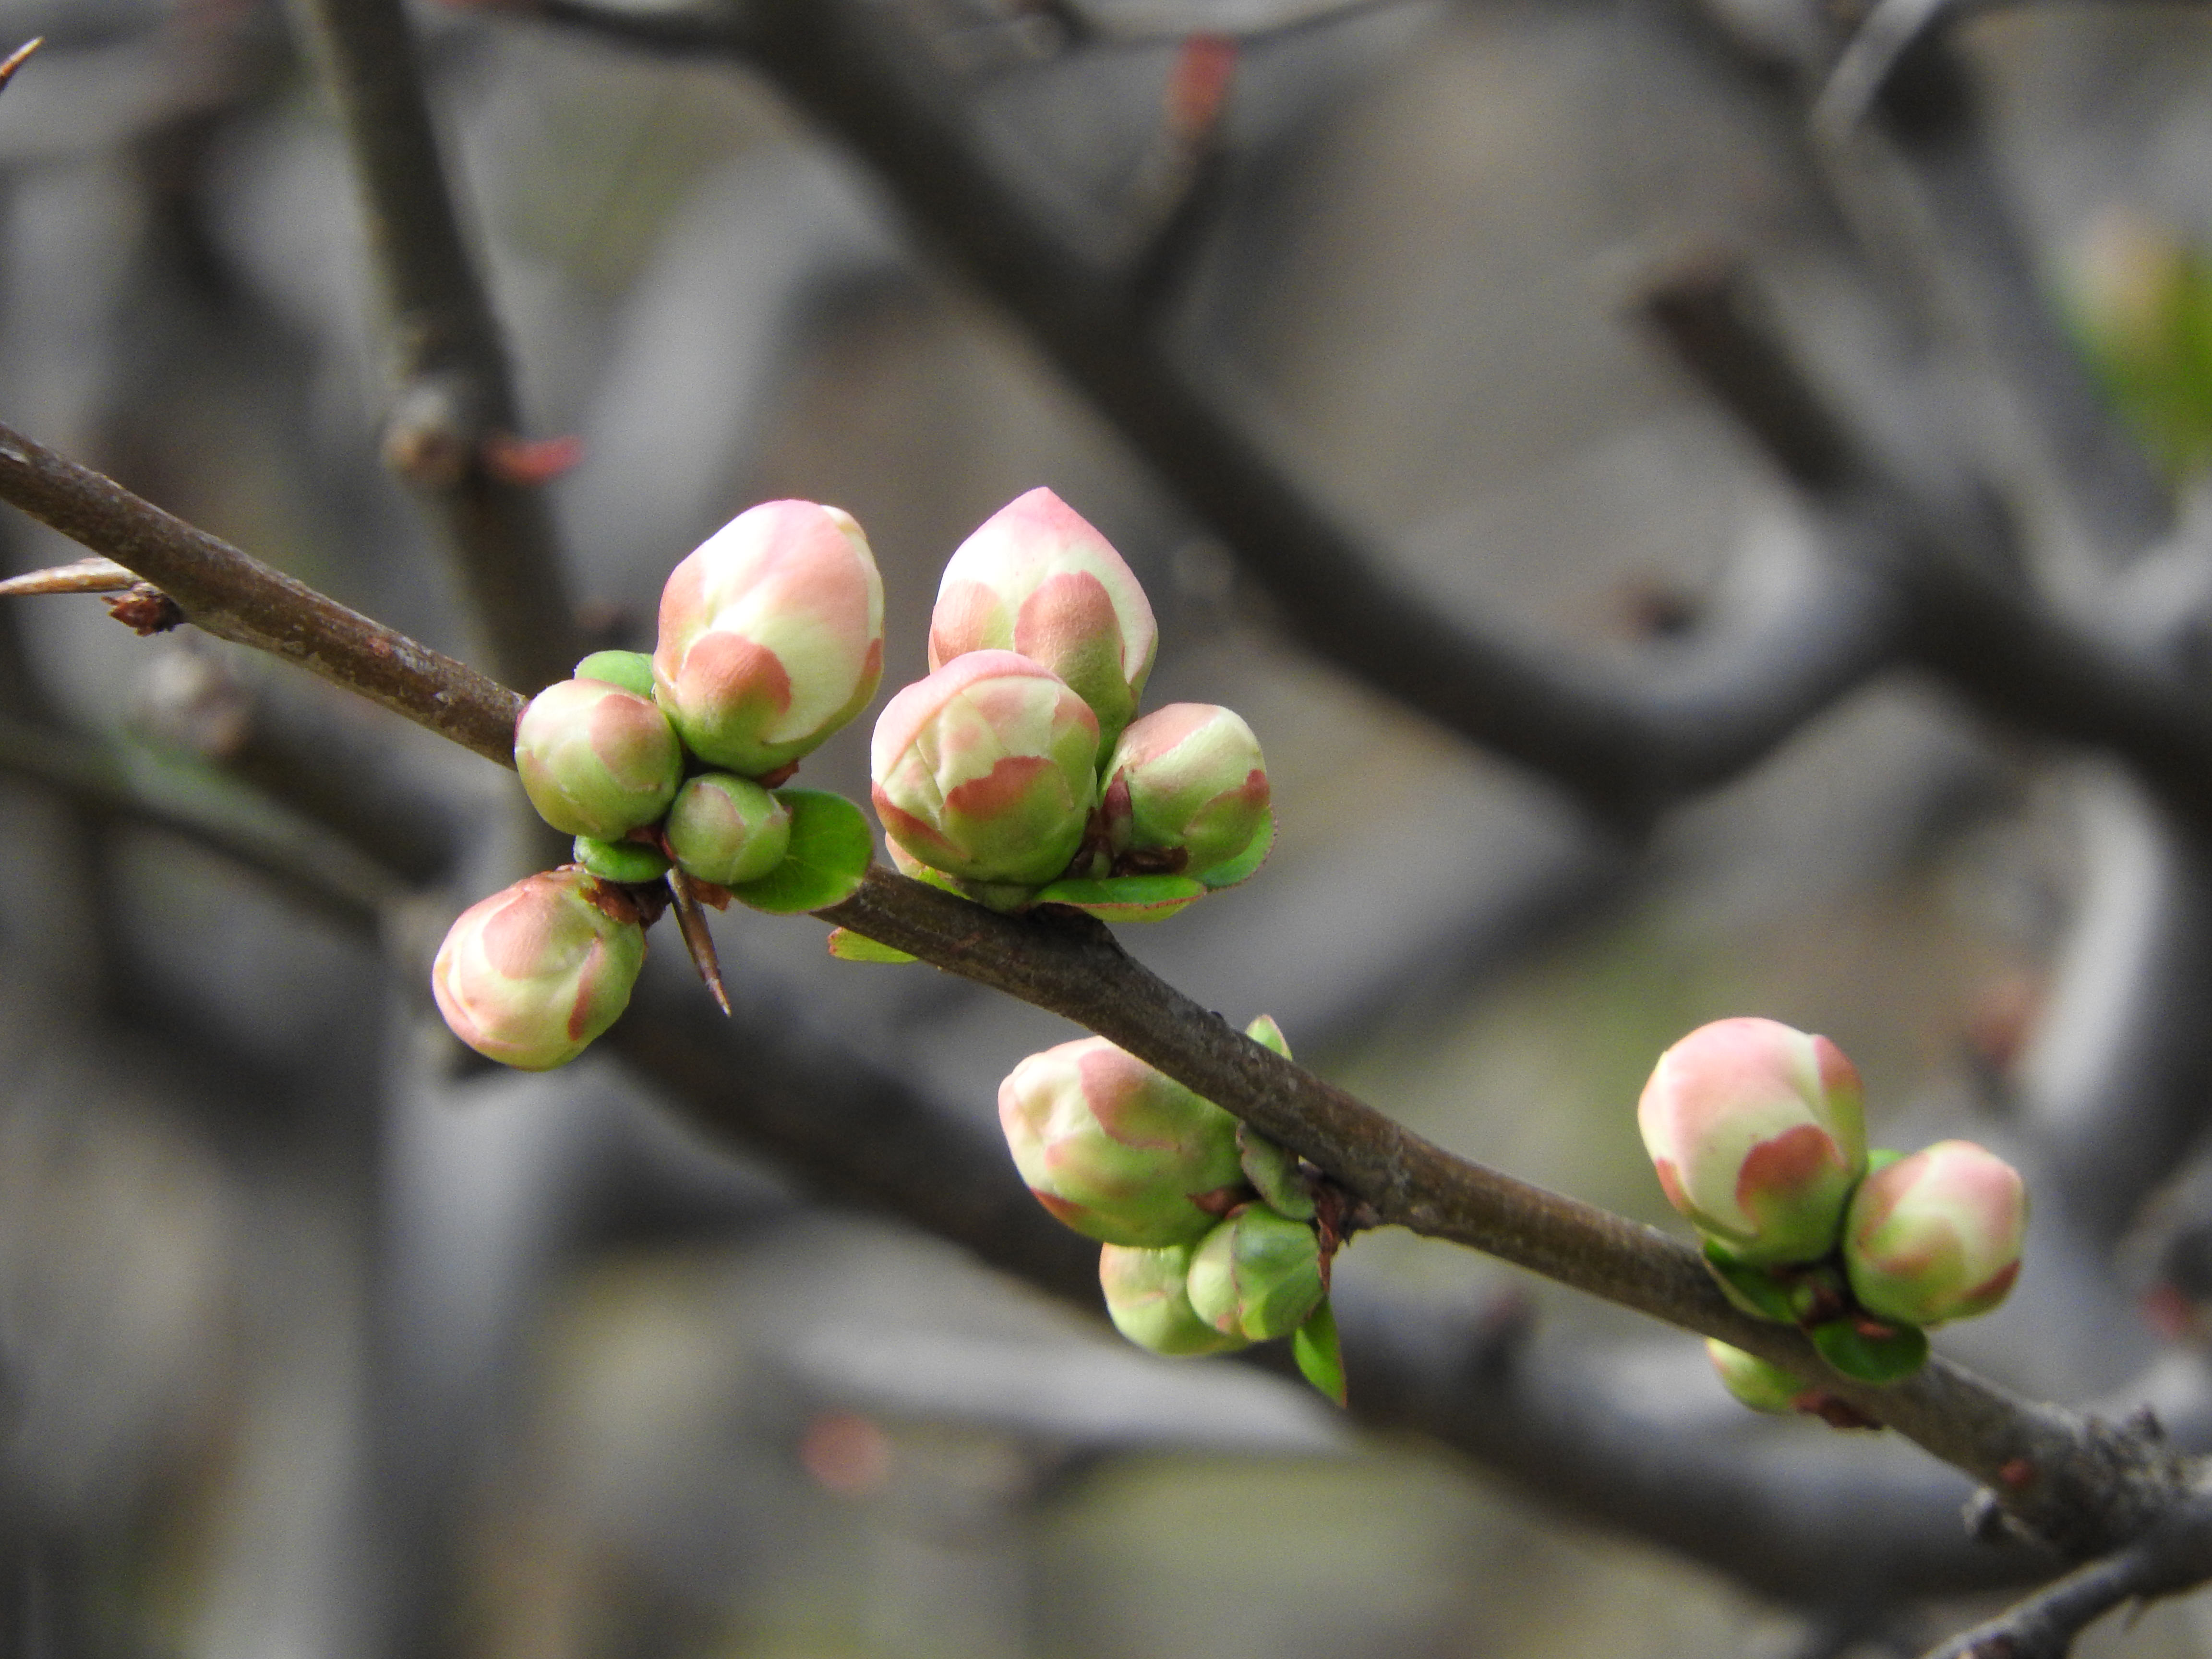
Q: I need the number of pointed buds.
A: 1